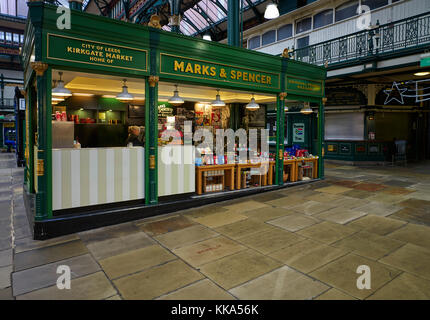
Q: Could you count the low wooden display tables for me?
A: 4